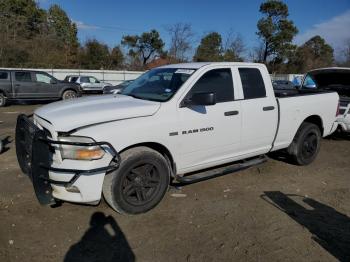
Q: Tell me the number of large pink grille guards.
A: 0